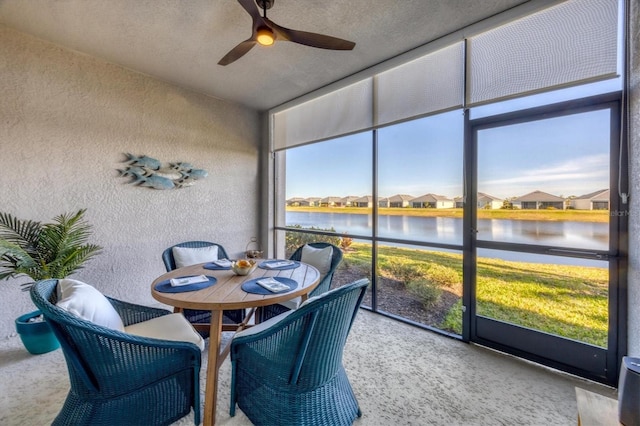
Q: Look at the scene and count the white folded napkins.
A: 4